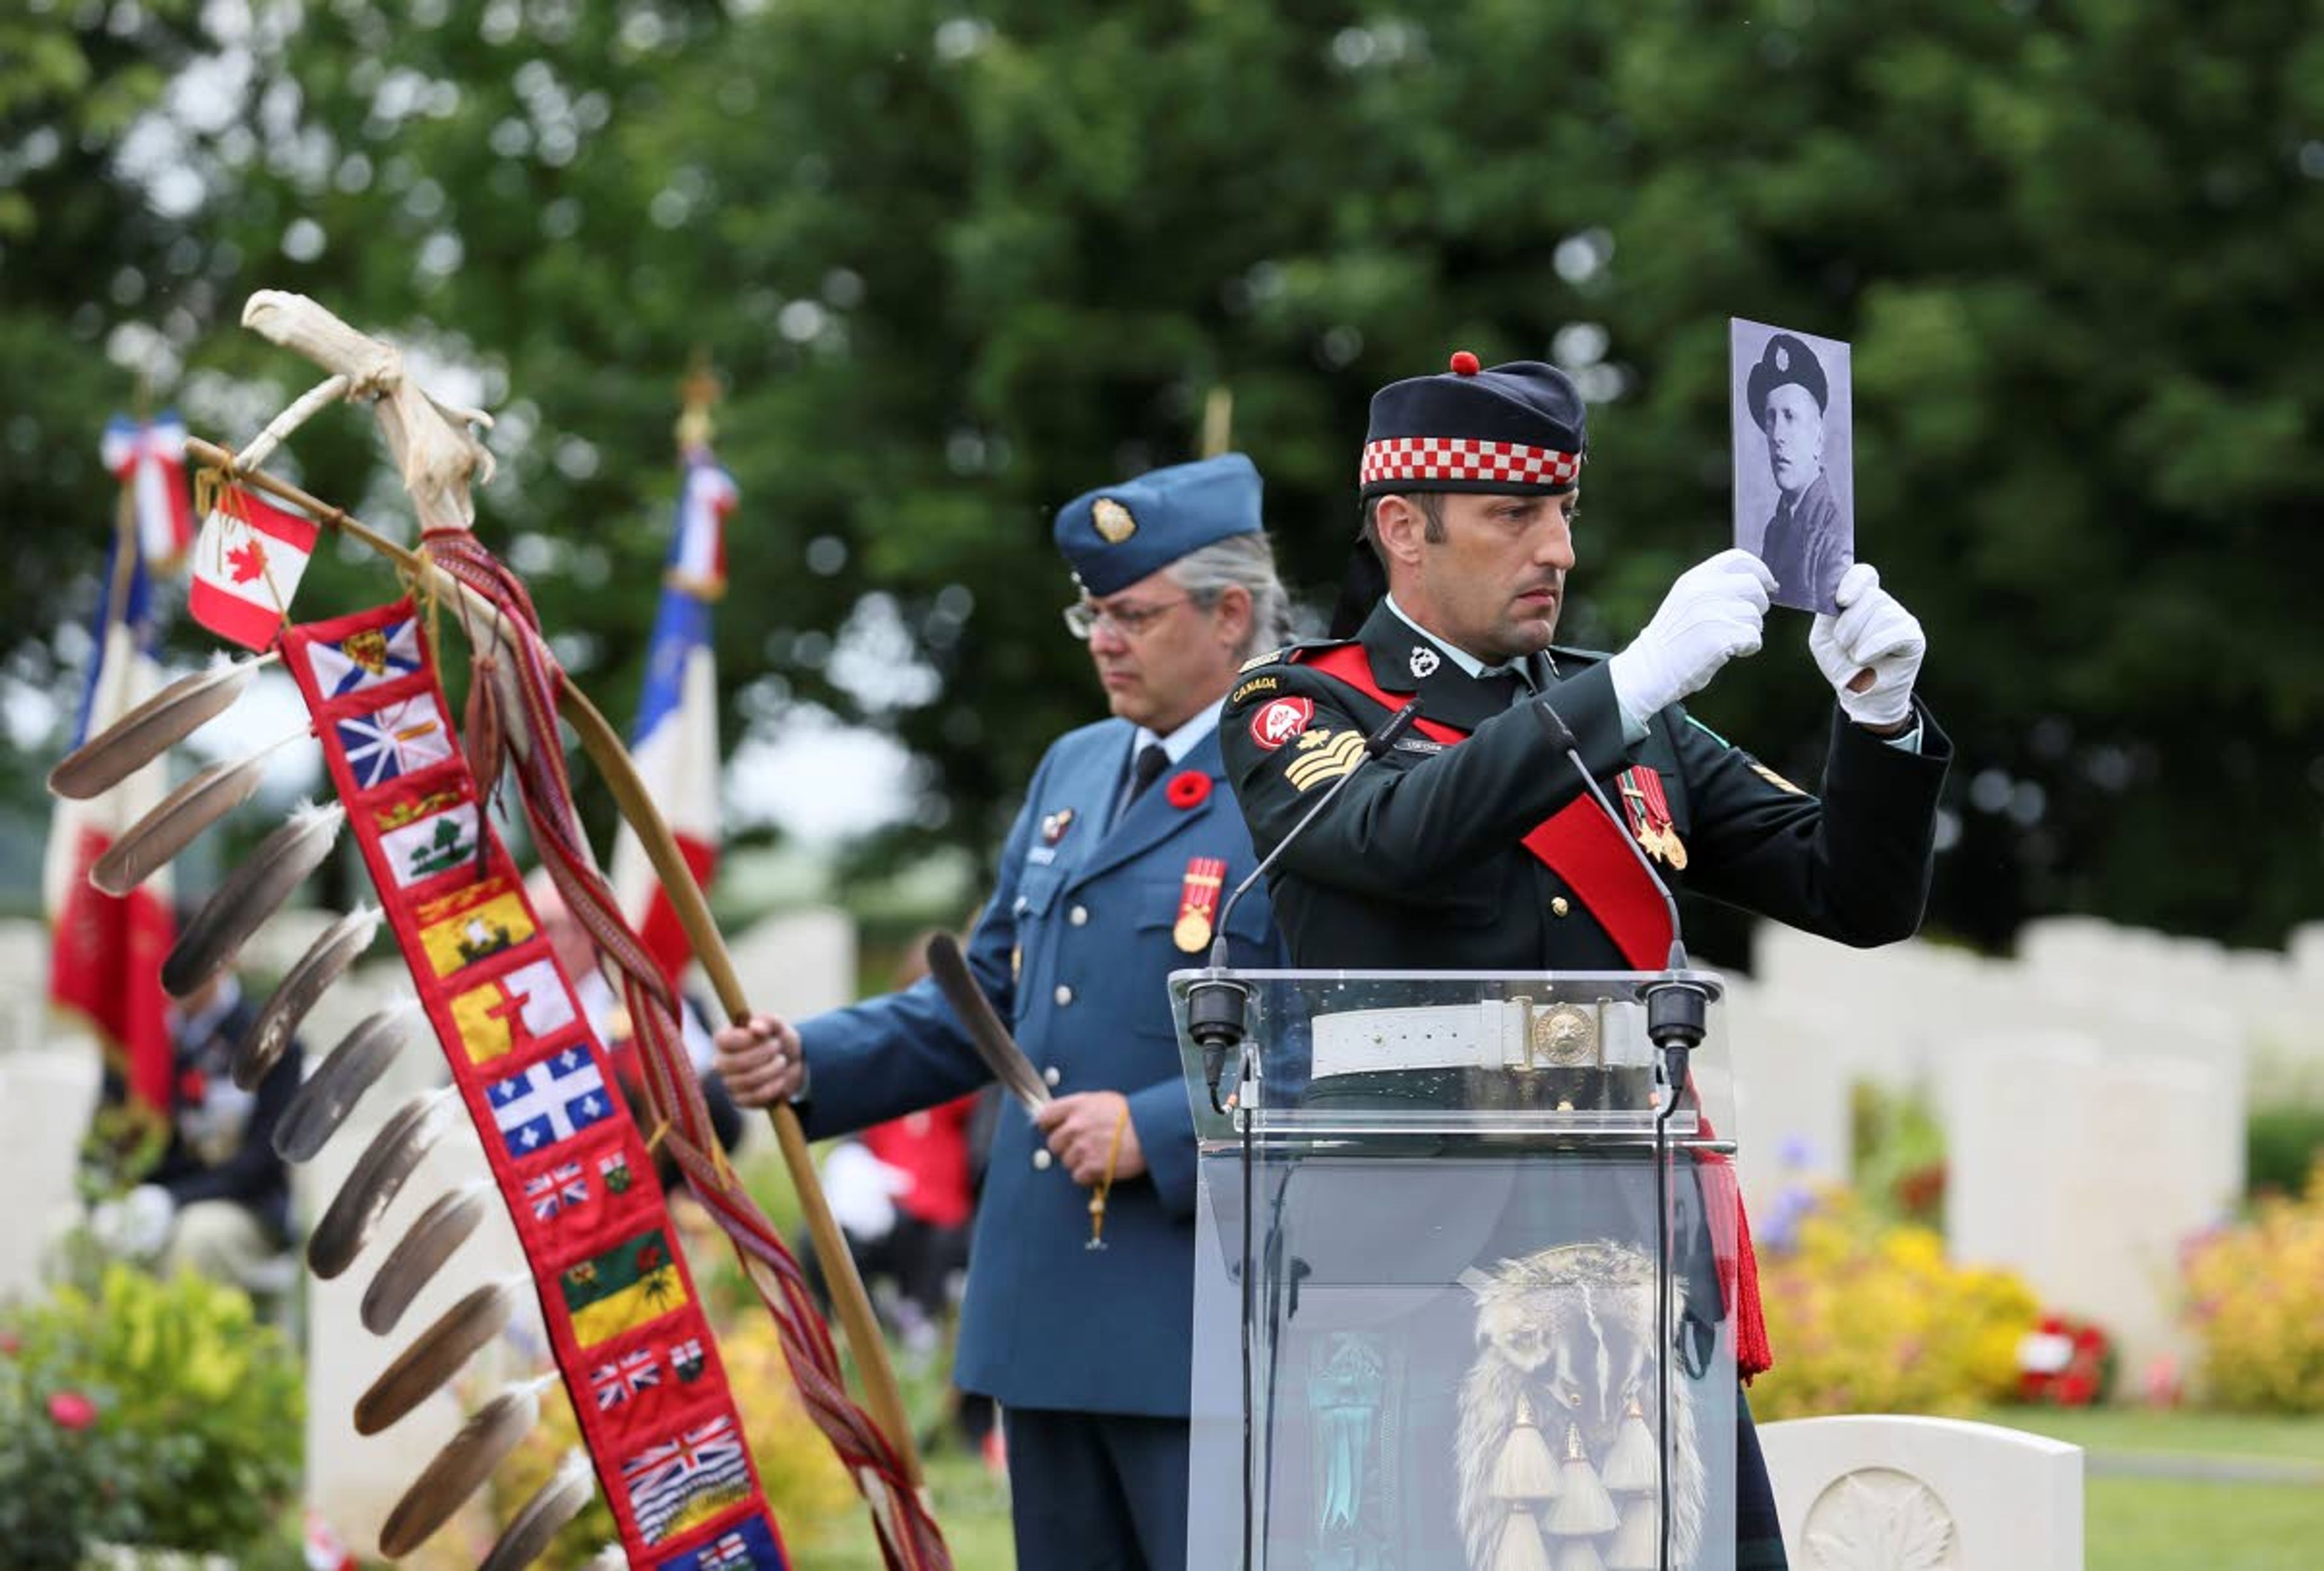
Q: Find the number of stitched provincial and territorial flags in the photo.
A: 11